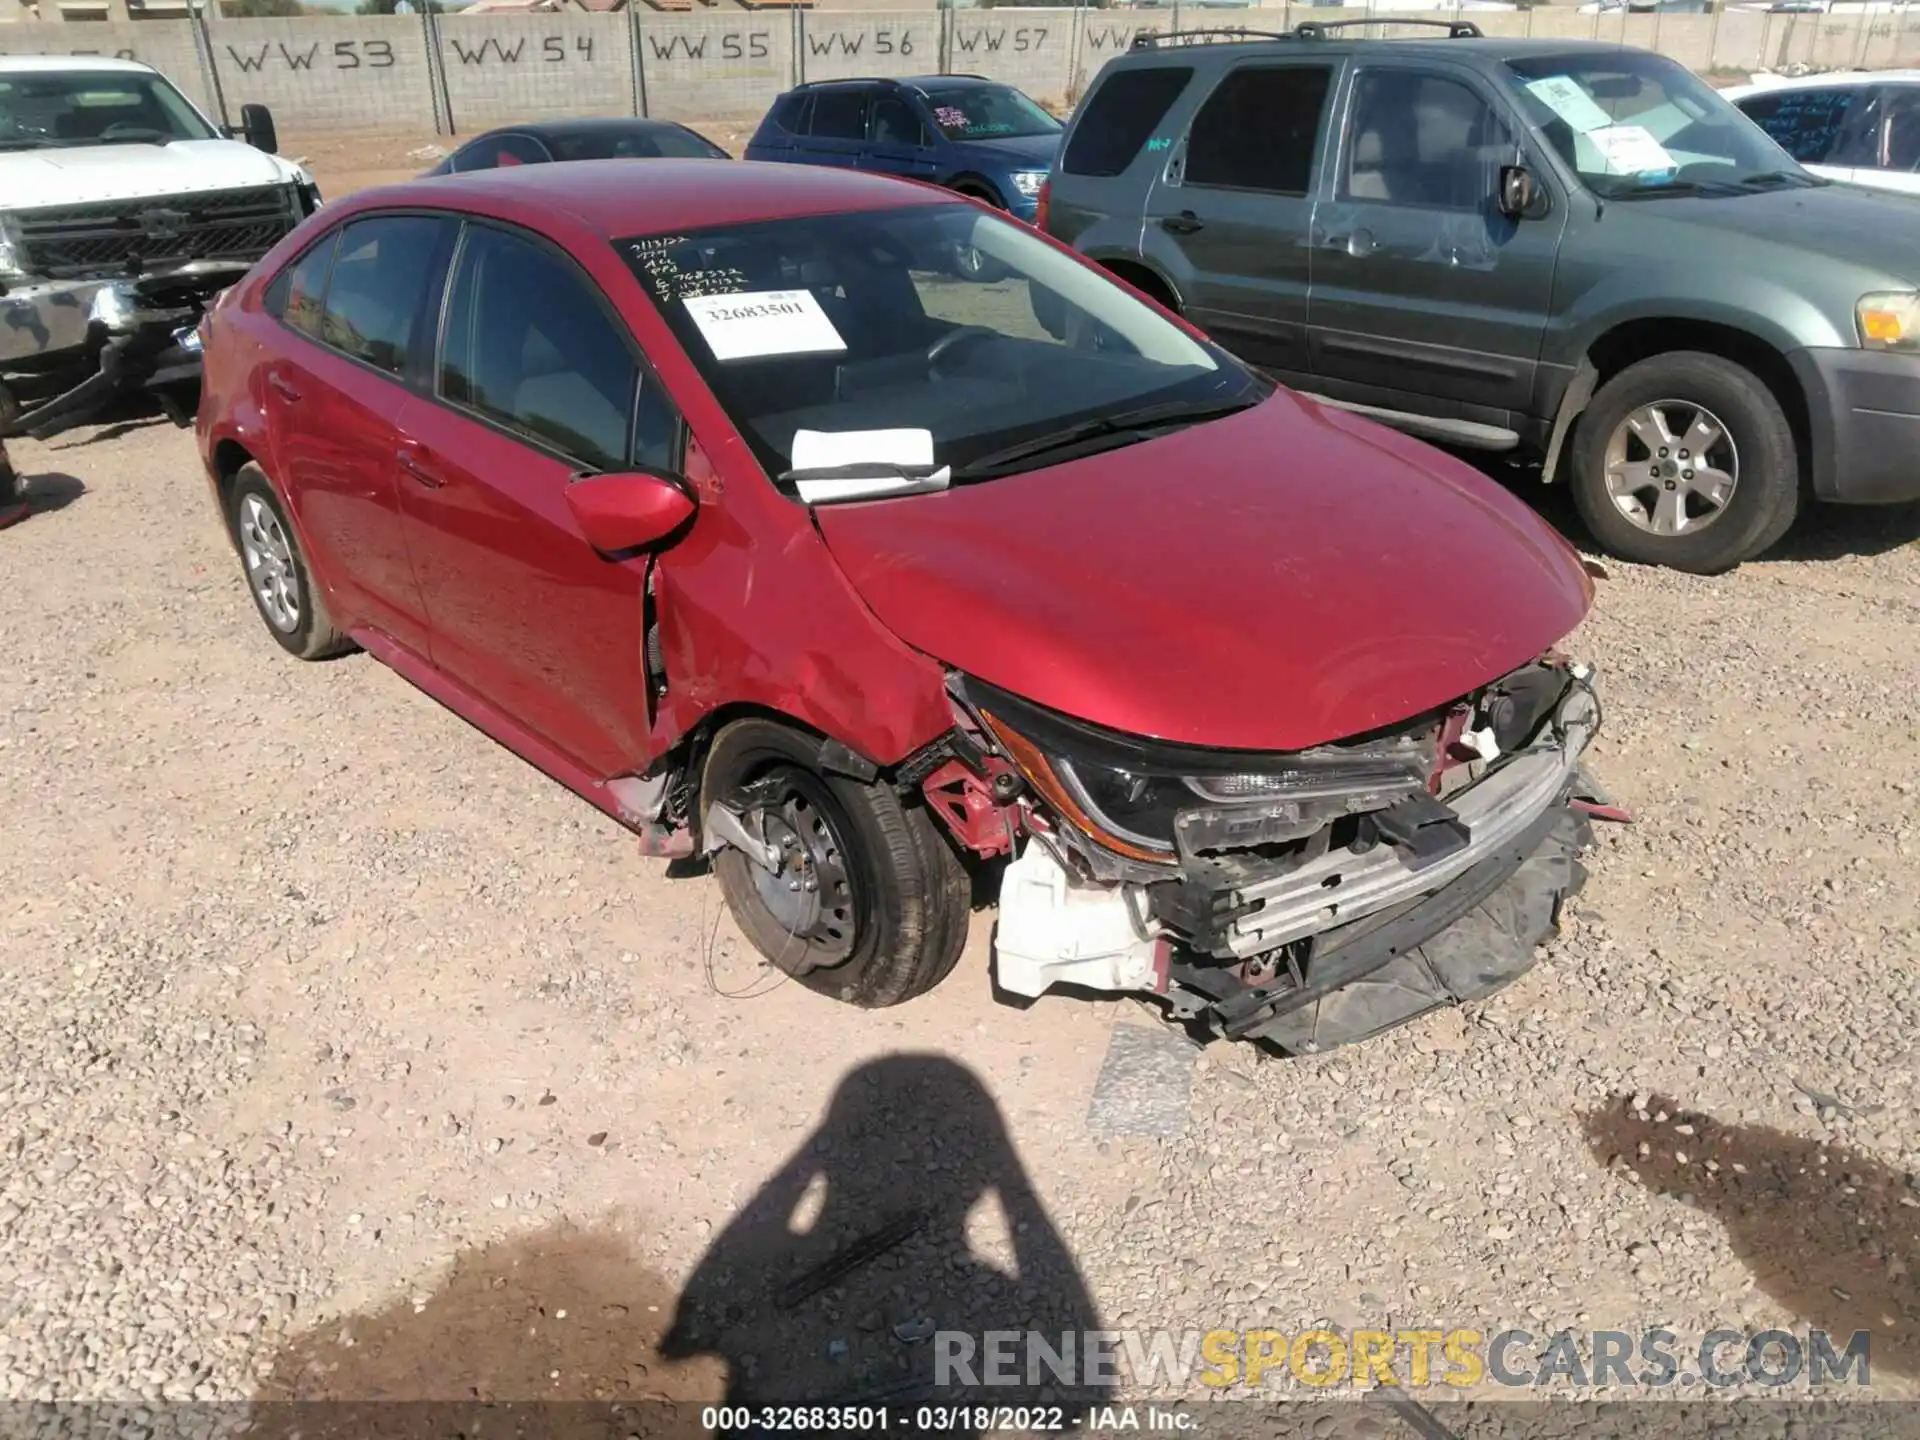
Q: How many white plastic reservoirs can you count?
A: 1